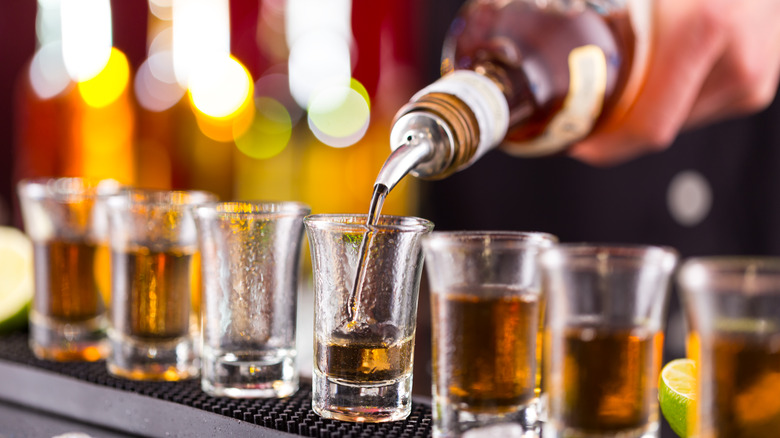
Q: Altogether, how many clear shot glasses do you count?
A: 7